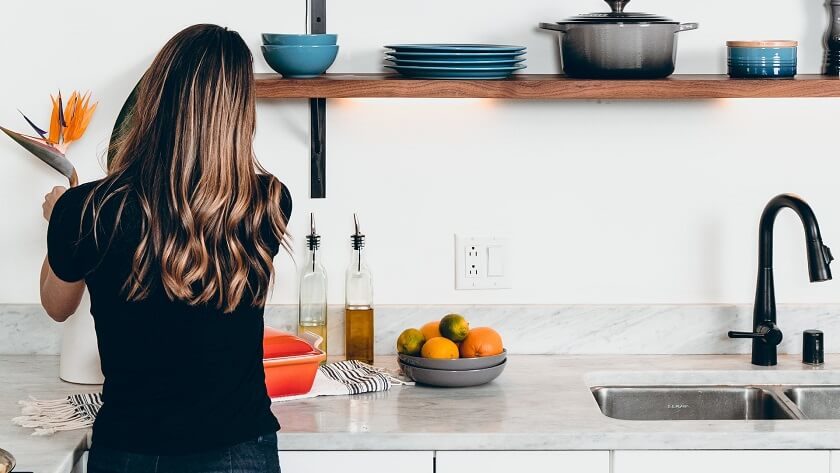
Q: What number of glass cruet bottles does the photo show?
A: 2